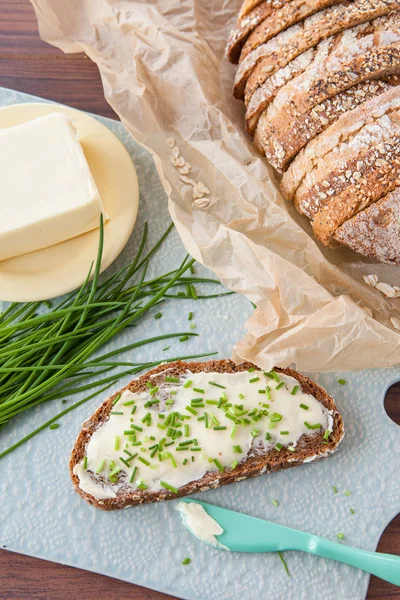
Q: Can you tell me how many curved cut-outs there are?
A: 2